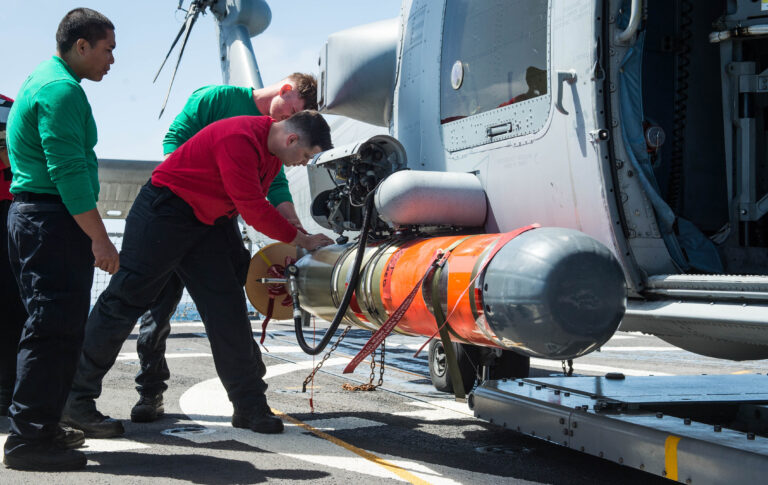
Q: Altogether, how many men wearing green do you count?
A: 2